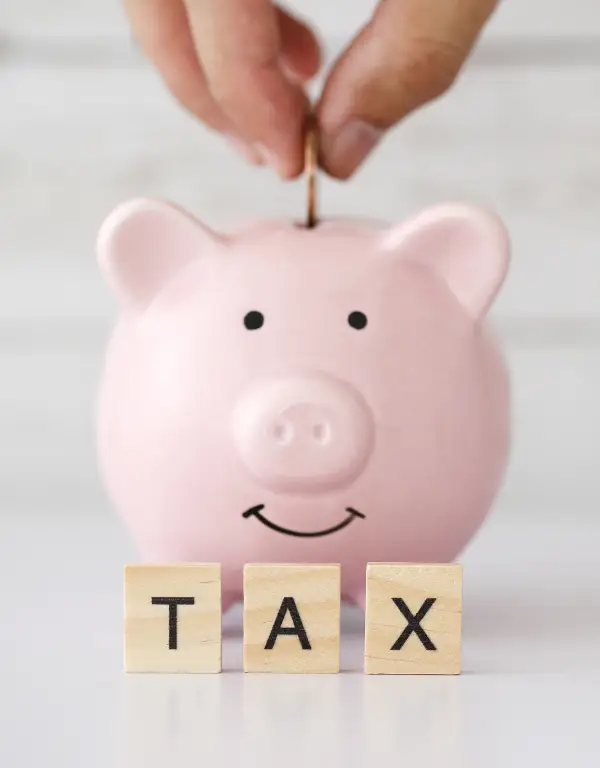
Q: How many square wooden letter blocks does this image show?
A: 3